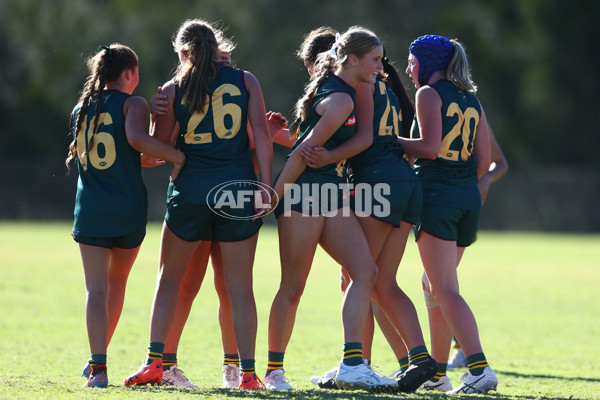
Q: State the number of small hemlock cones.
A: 0